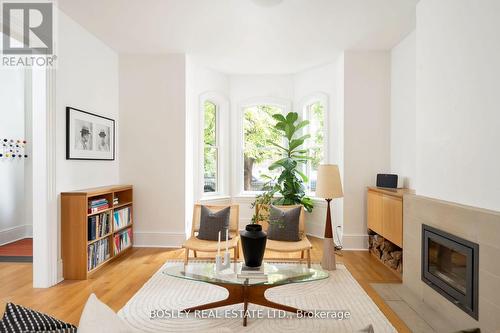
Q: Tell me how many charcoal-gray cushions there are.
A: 2